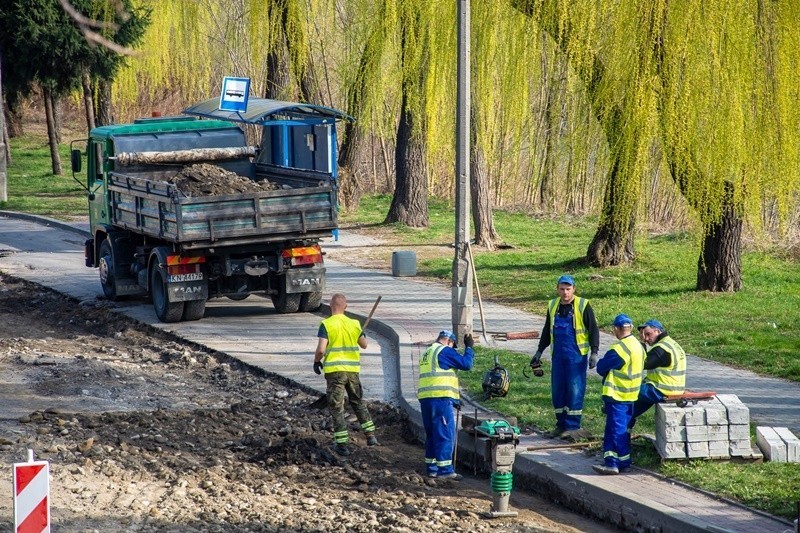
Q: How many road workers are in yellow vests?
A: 5